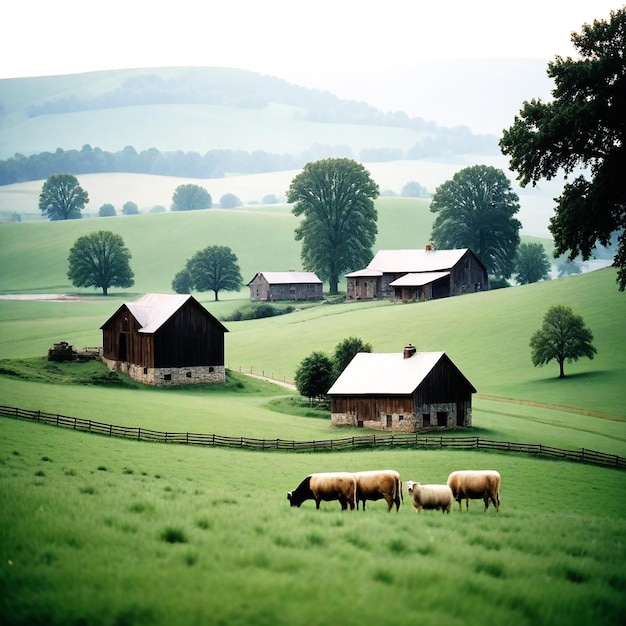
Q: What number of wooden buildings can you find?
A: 4